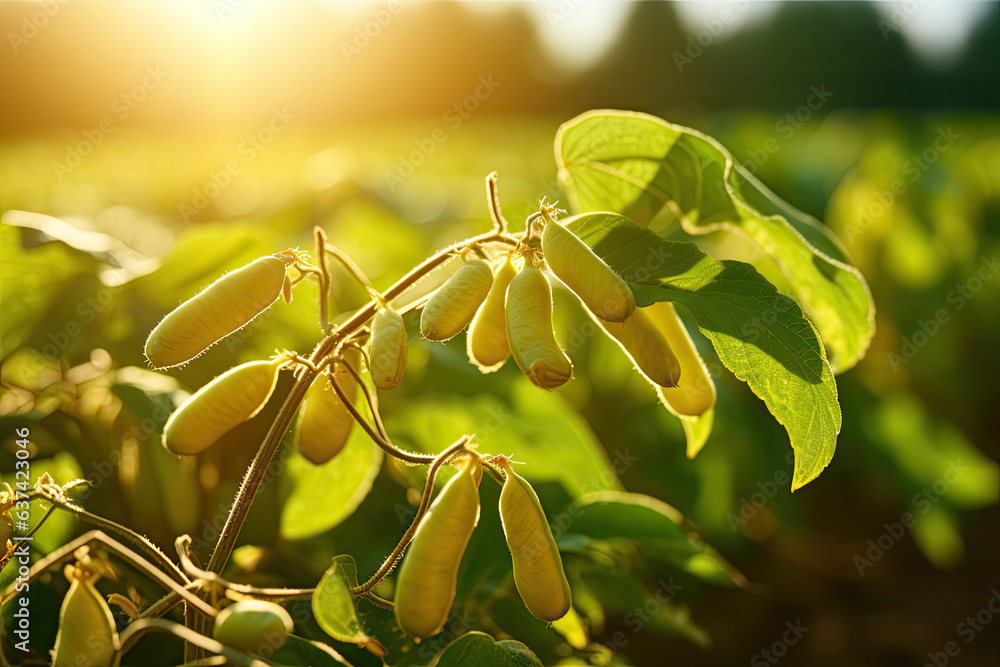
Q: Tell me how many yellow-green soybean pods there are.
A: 14